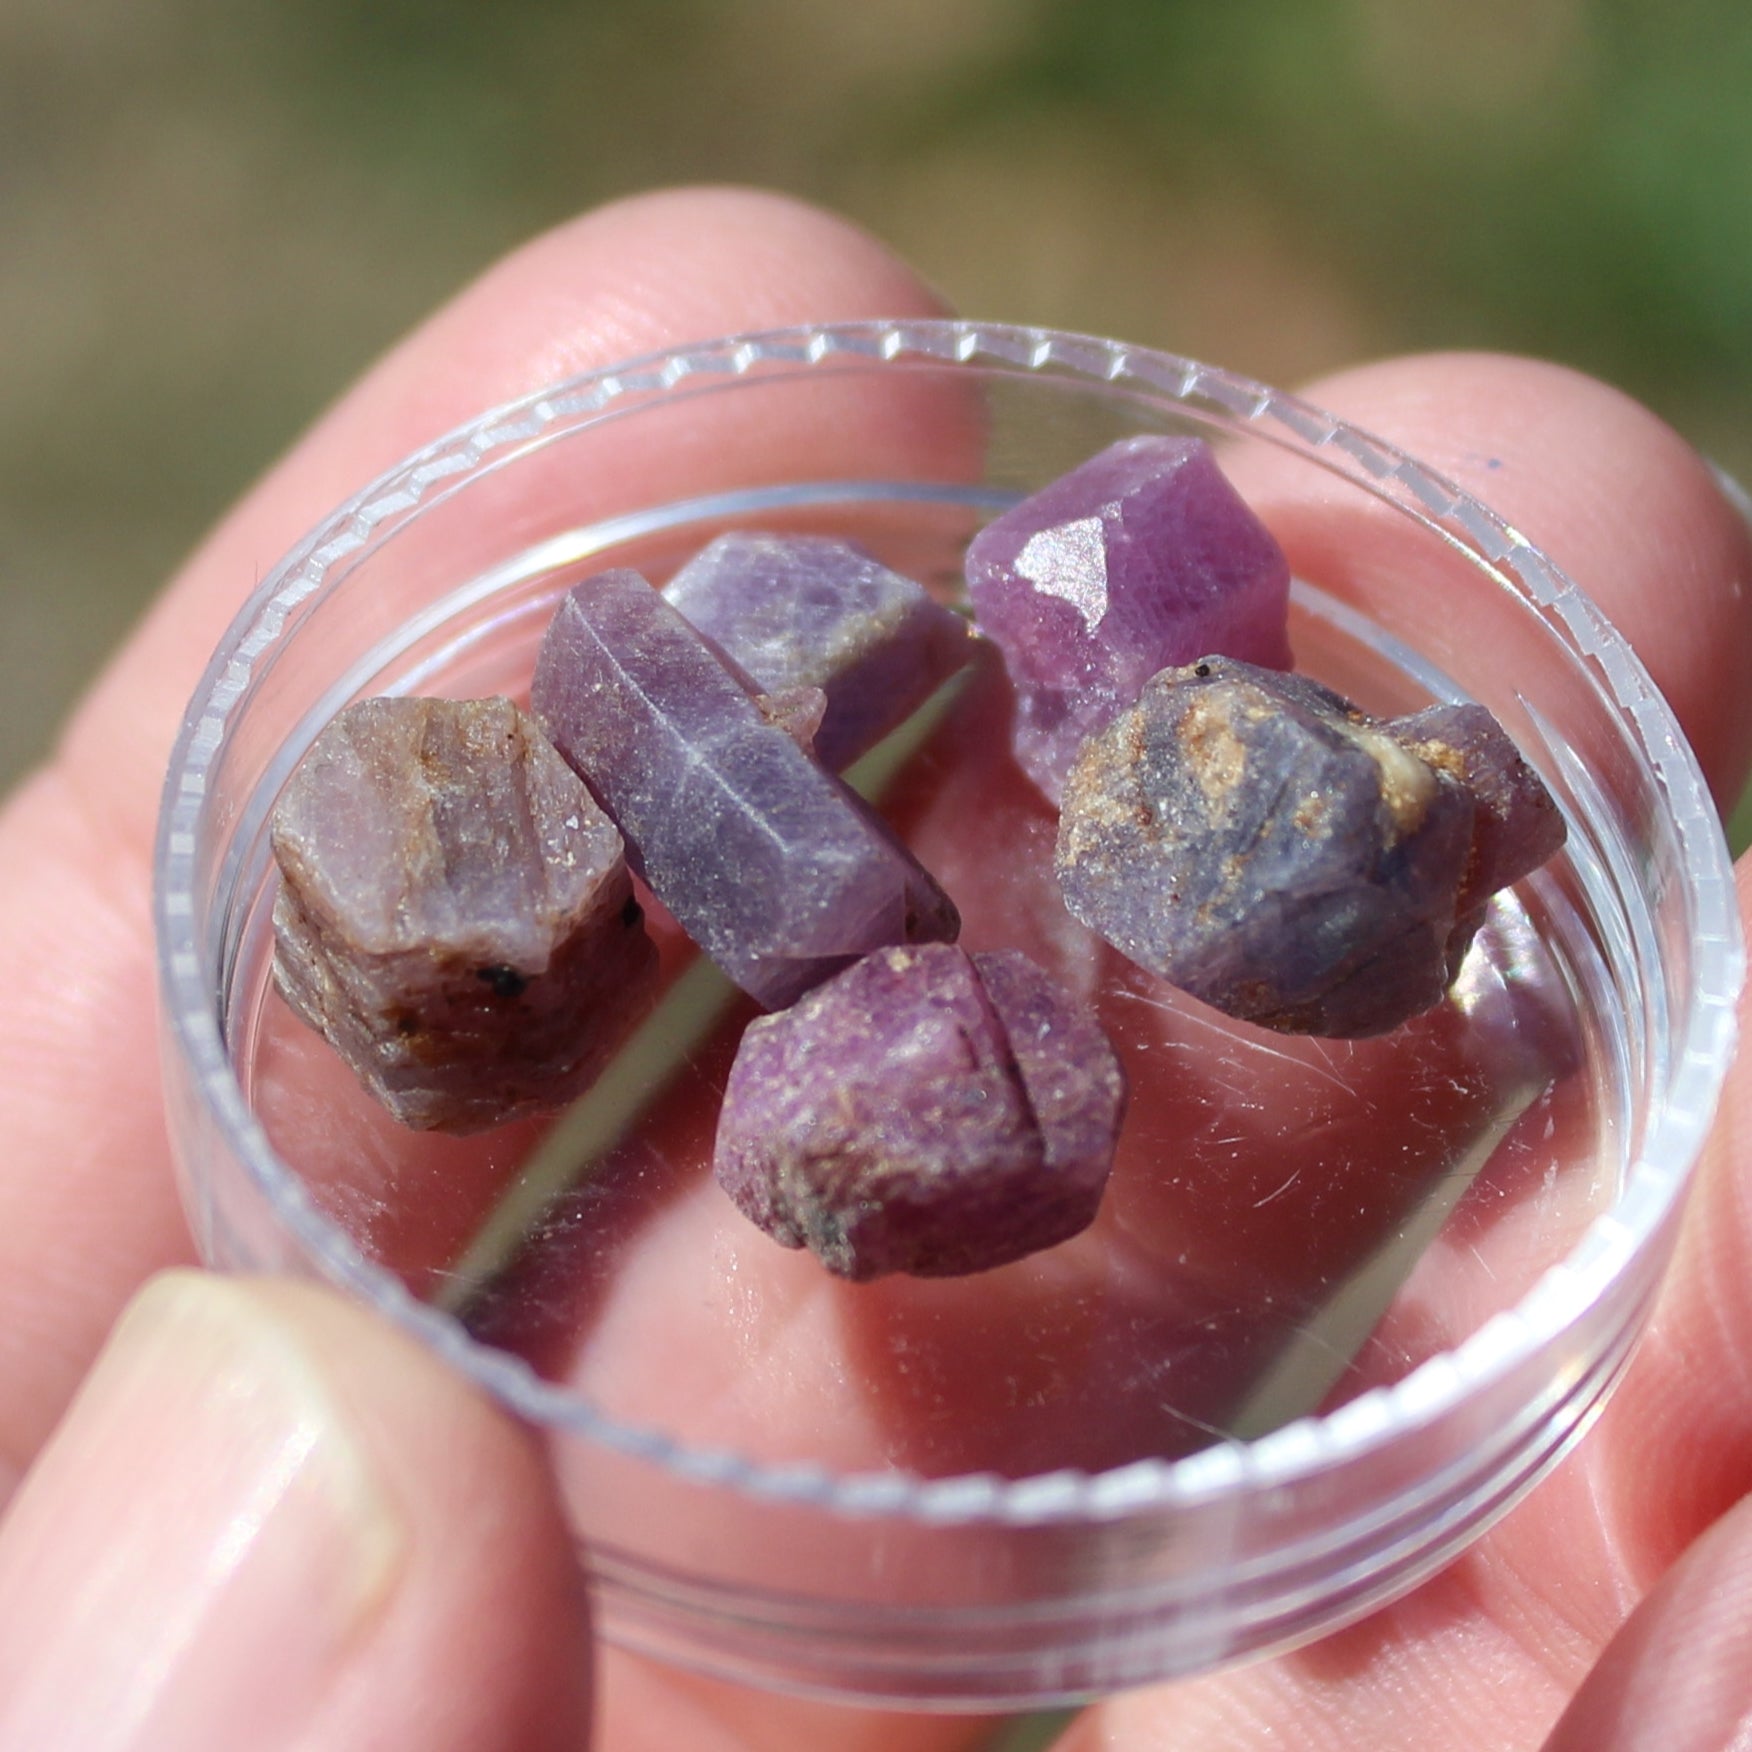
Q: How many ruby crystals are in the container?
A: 6